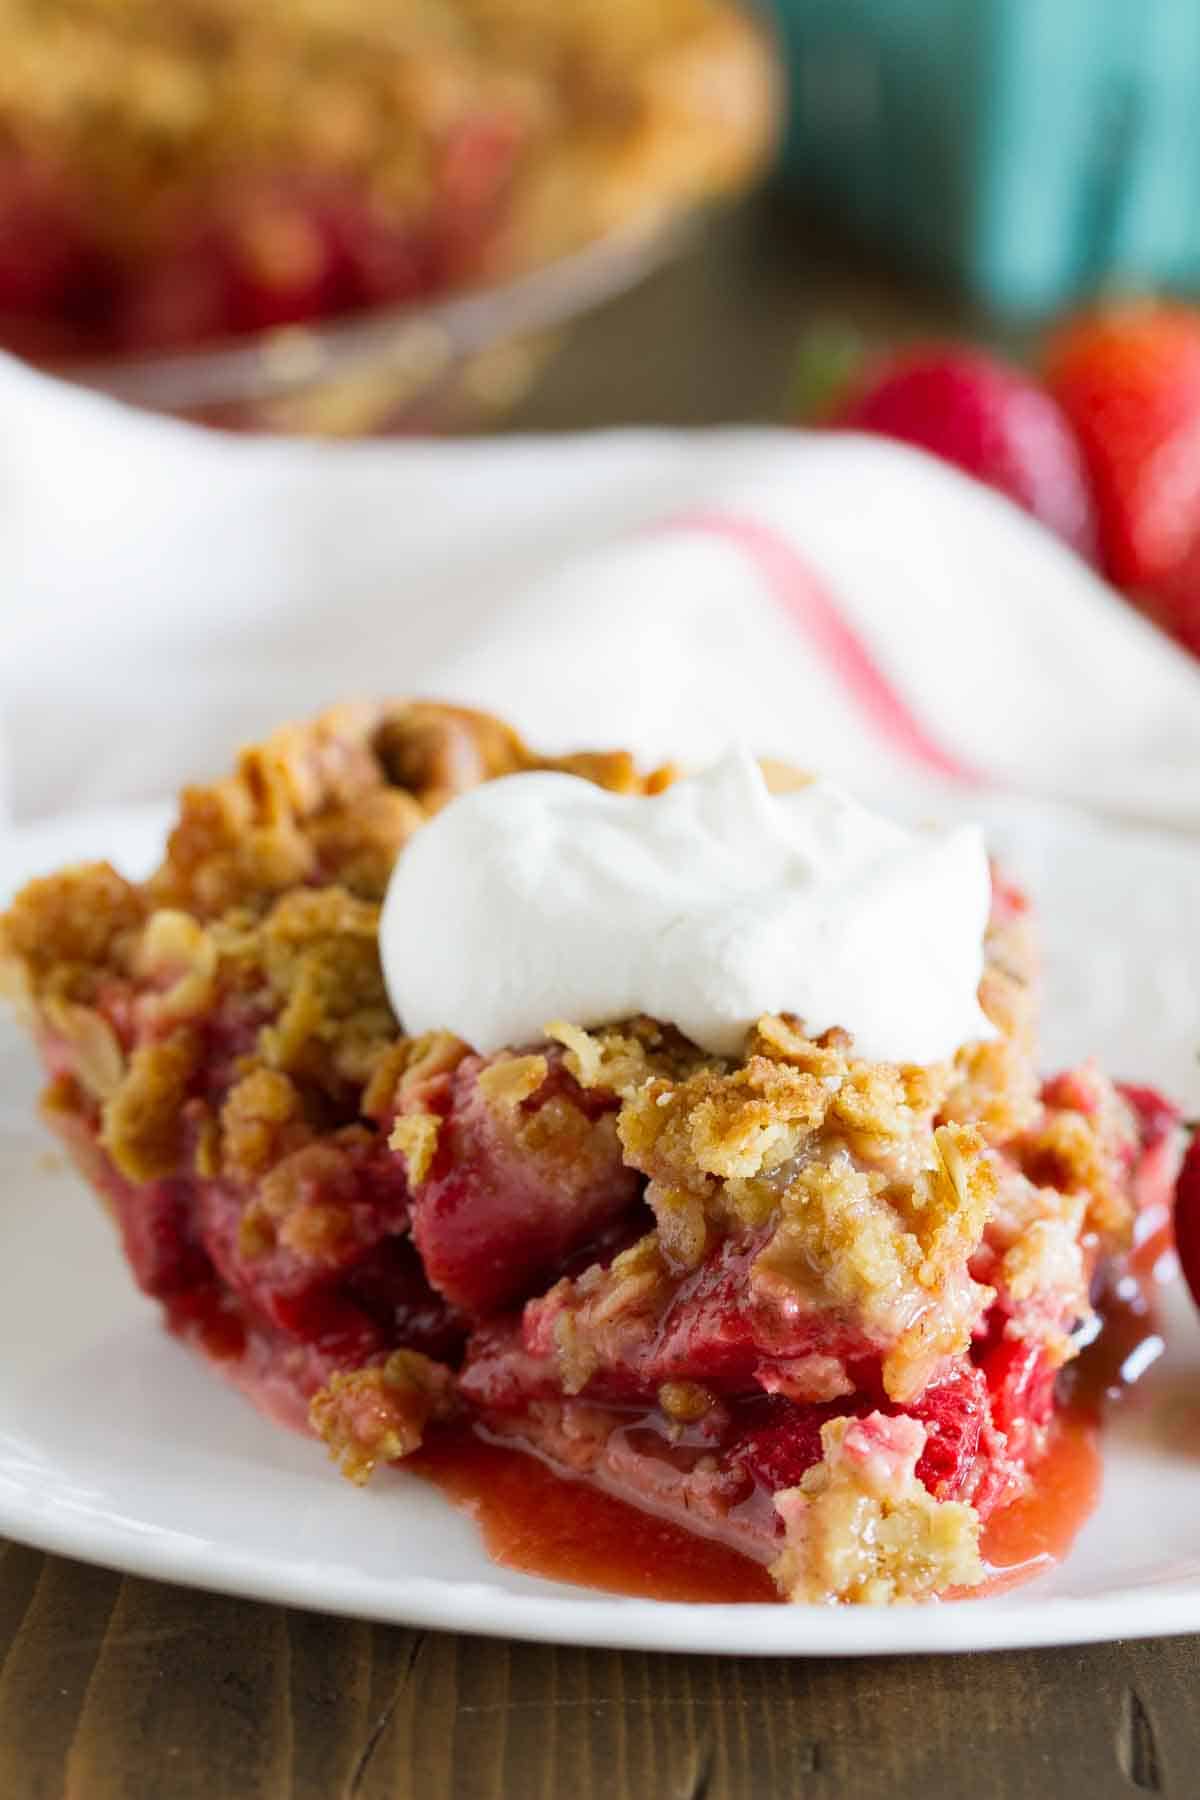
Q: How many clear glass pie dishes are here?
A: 1